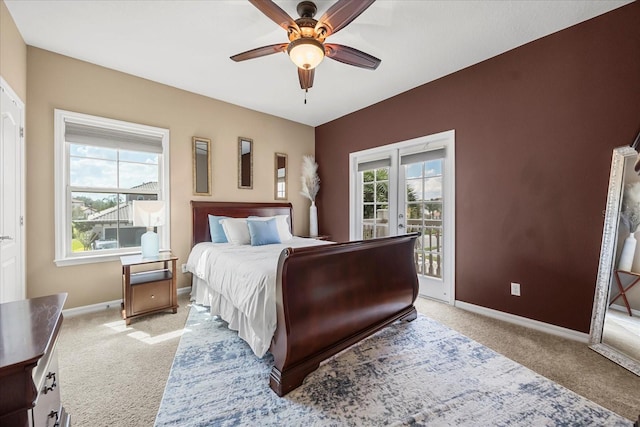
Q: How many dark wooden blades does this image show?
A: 5